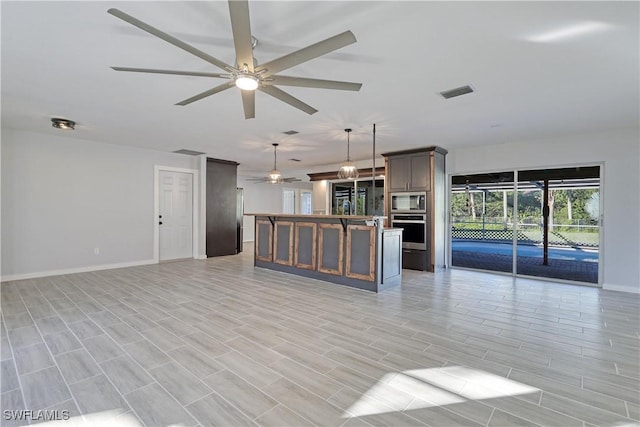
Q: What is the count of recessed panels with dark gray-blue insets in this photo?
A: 5